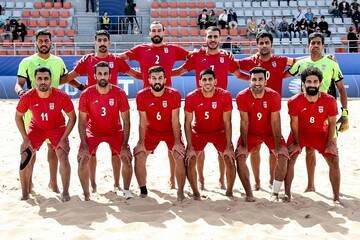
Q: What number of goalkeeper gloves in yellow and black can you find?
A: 1